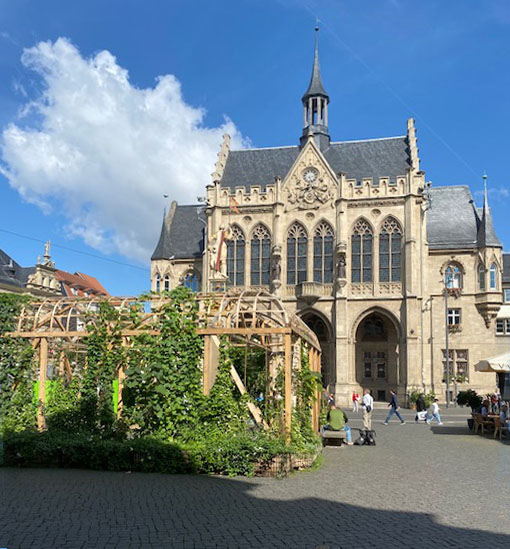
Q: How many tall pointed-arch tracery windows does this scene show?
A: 6